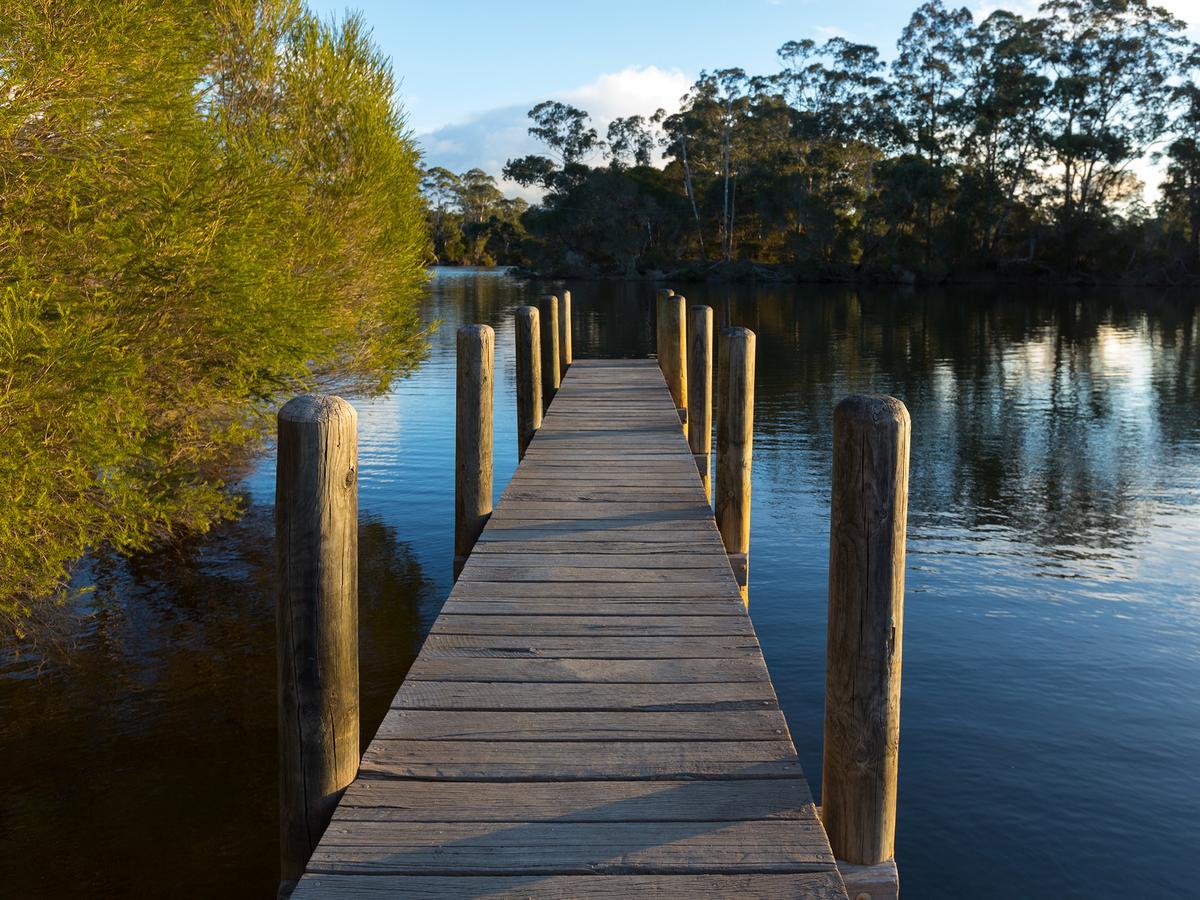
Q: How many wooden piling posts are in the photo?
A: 10